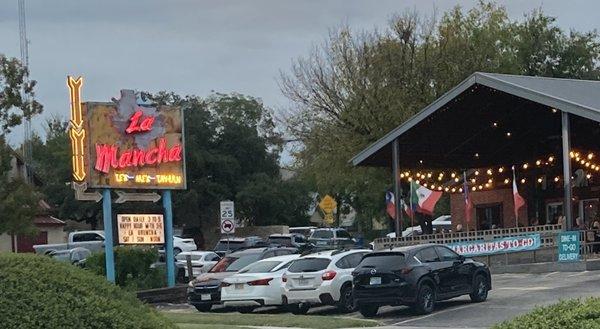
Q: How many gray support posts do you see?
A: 2